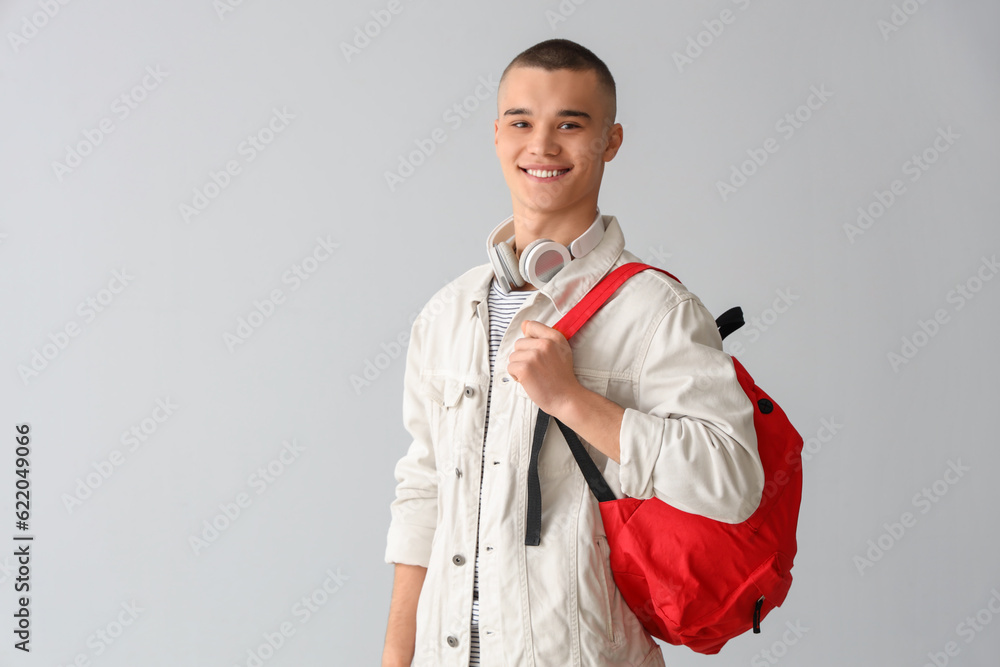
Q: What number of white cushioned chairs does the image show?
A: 0